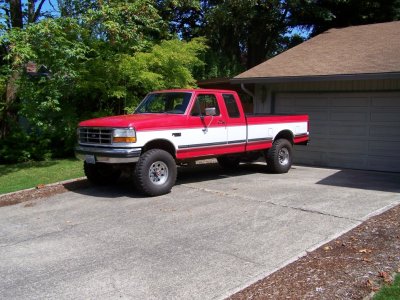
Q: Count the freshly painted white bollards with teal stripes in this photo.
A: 0